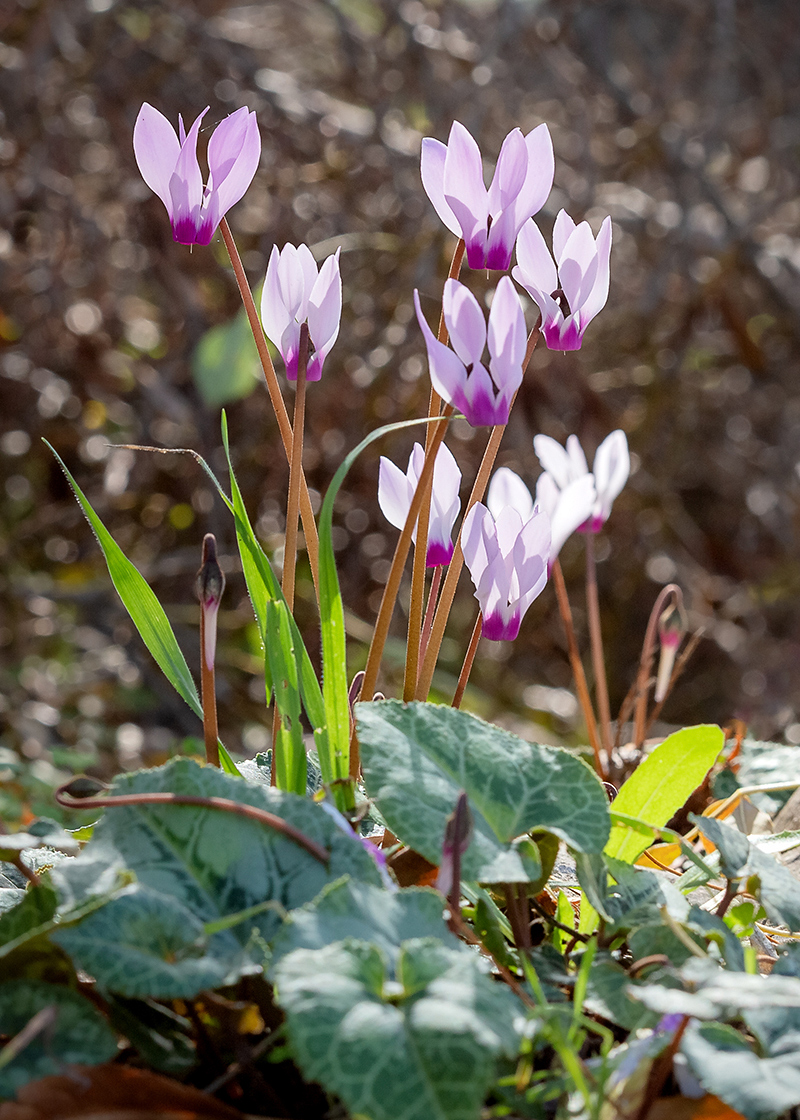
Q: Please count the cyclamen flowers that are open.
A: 9